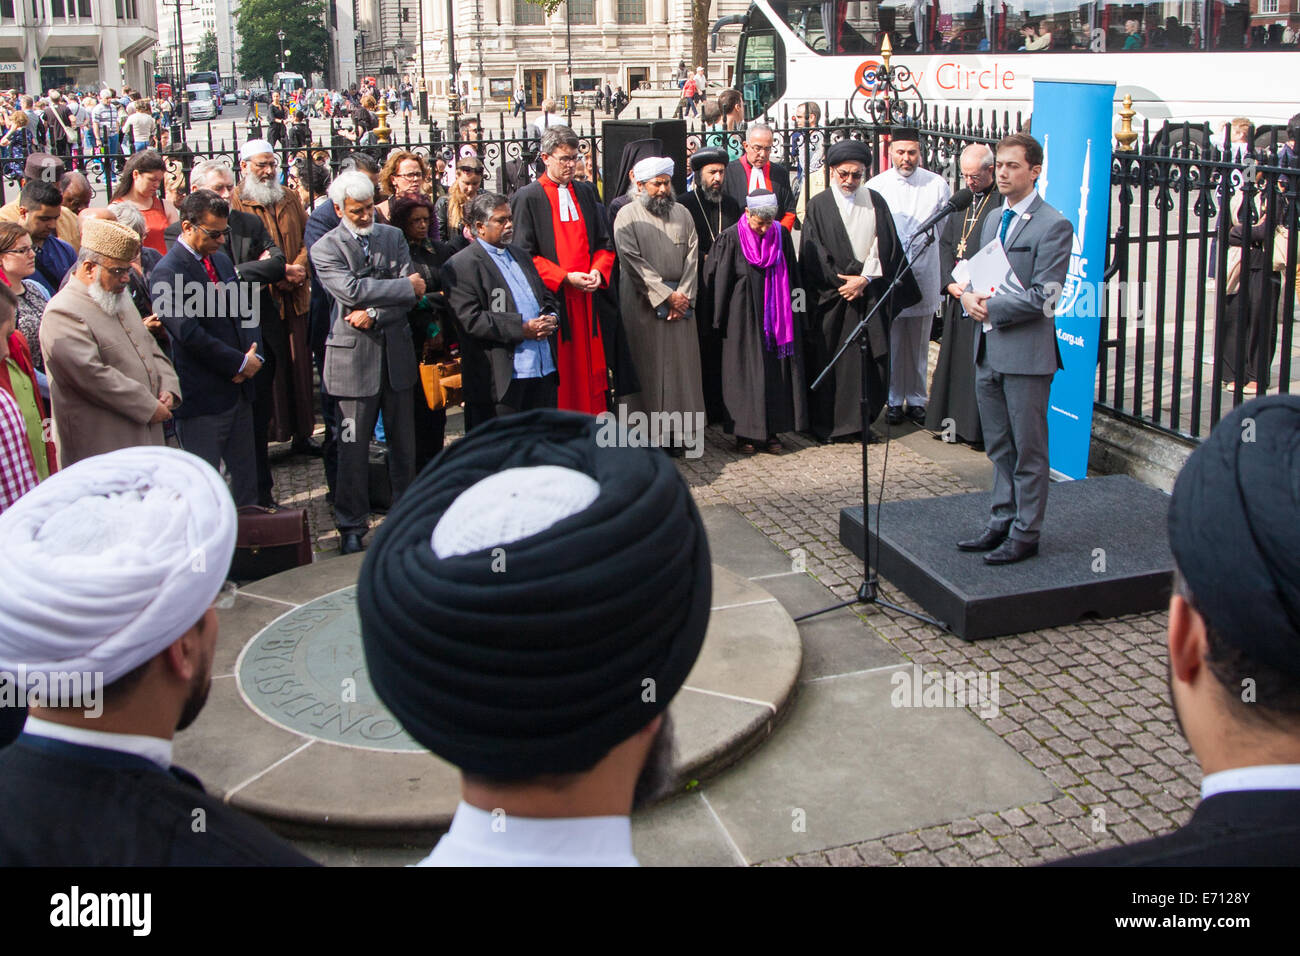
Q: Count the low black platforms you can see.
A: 1